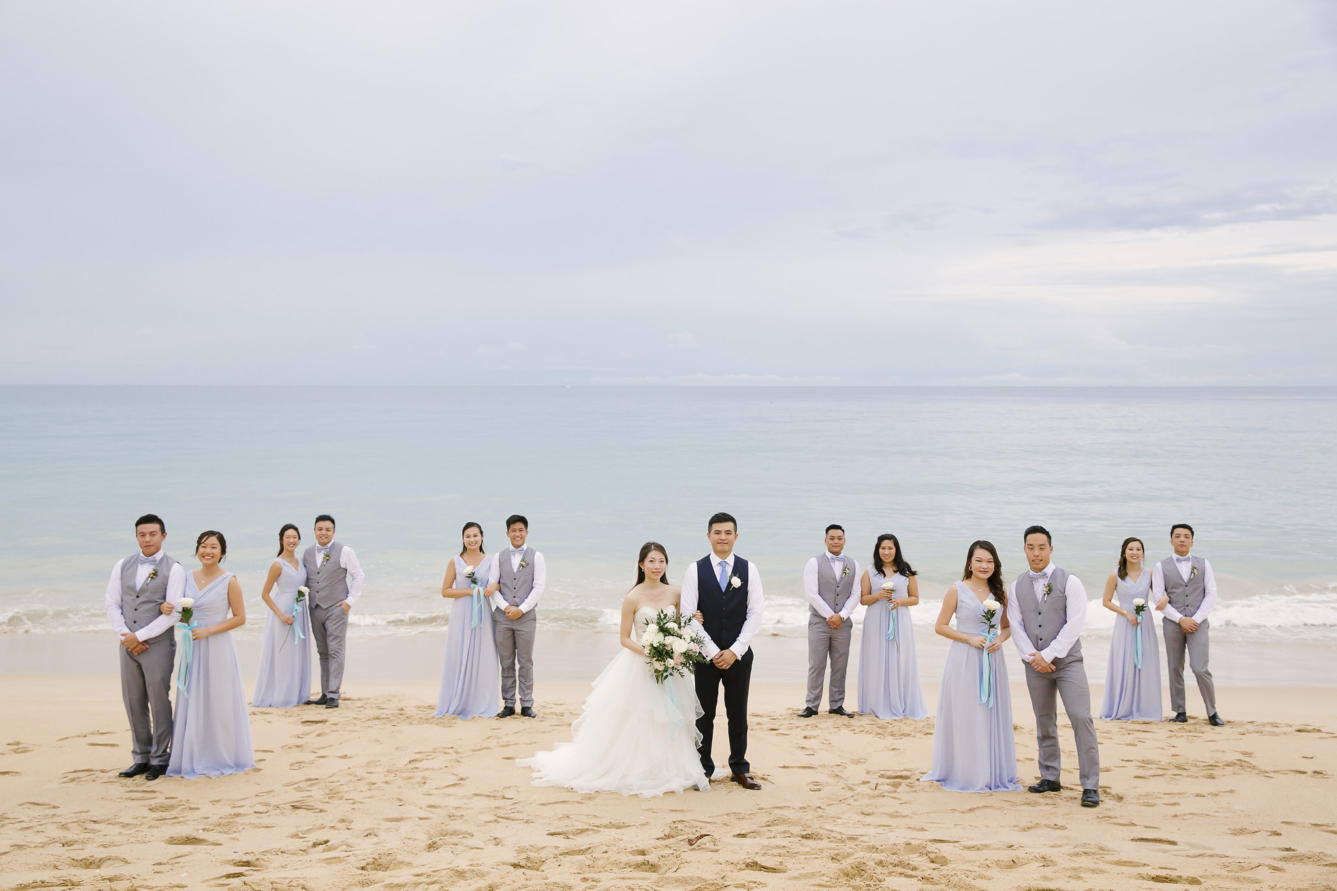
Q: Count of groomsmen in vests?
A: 6